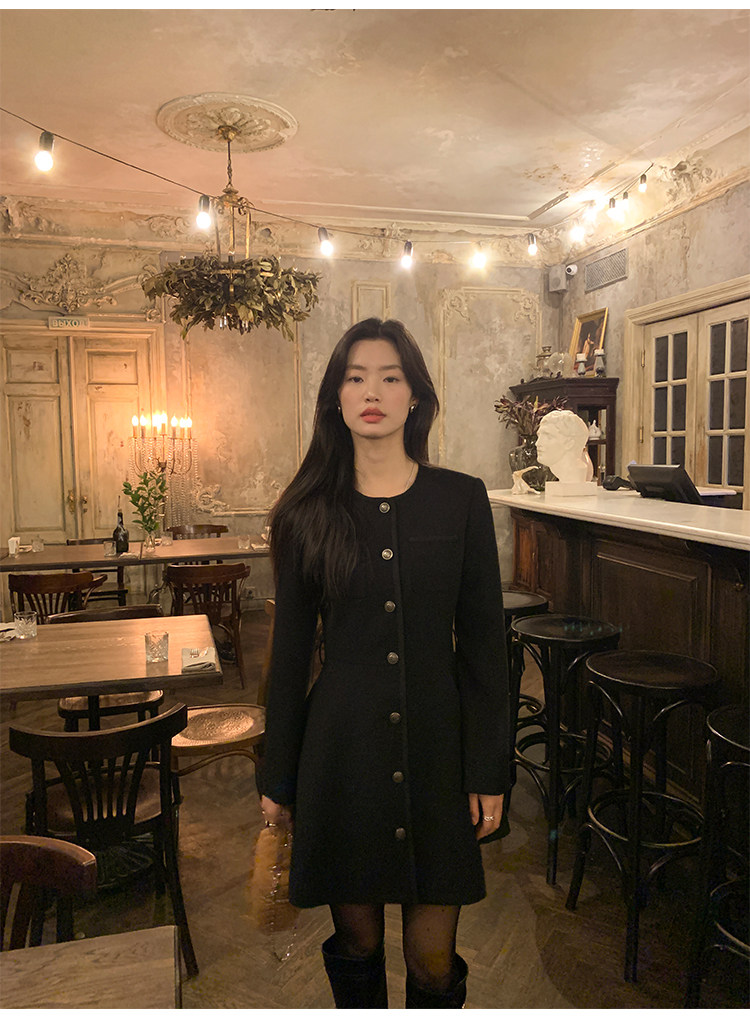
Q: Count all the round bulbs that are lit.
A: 11